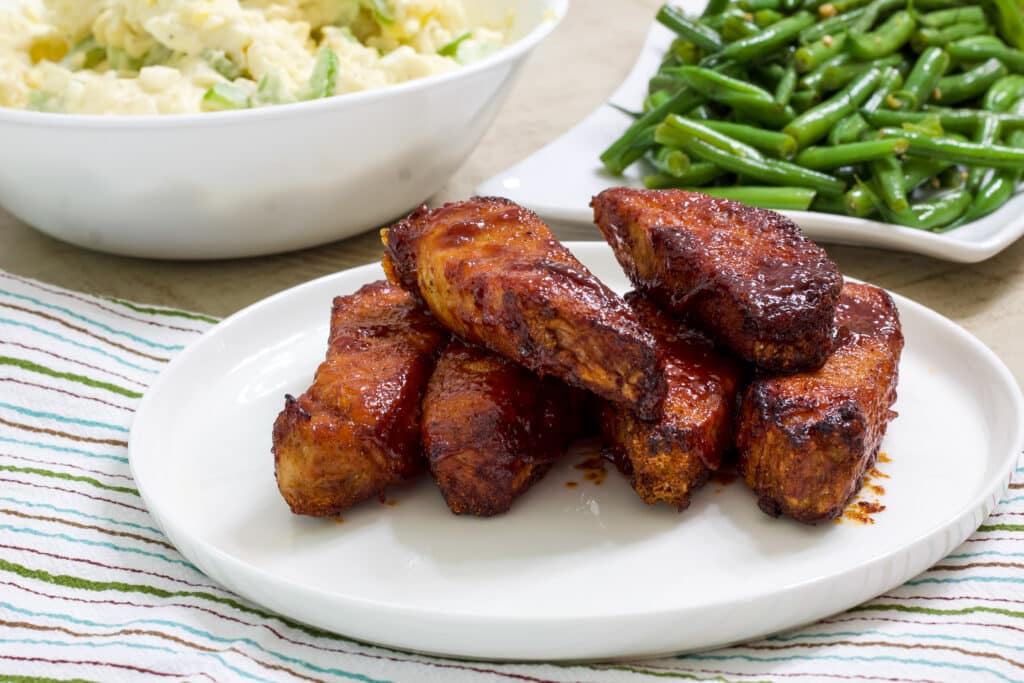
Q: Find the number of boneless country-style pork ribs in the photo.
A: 6